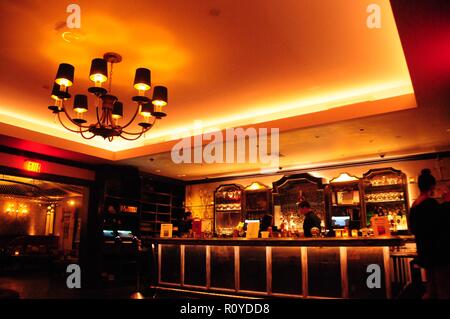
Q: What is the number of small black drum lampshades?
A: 8